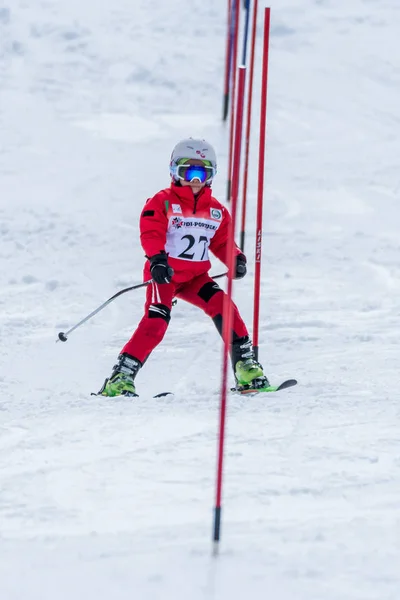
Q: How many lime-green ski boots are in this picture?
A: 2